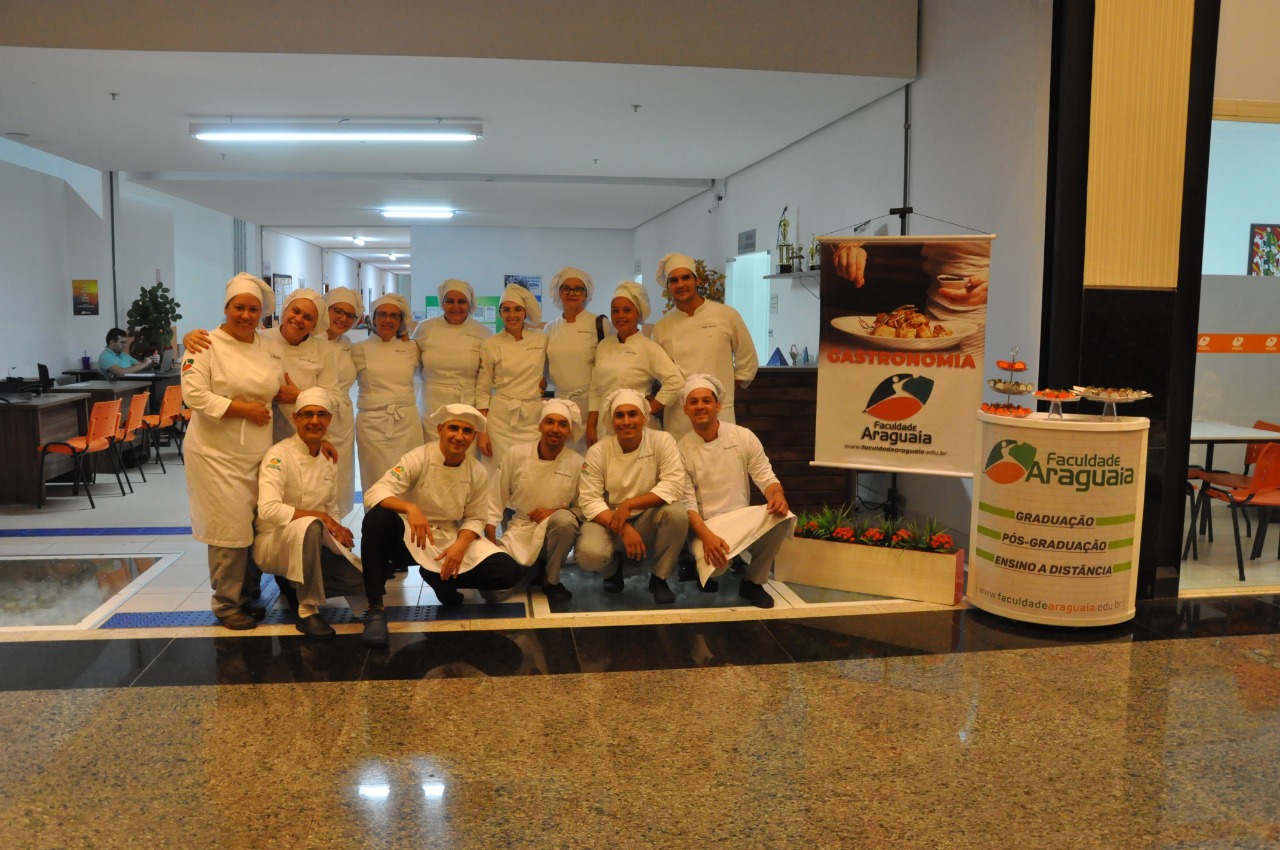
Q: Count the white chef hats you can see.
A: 14